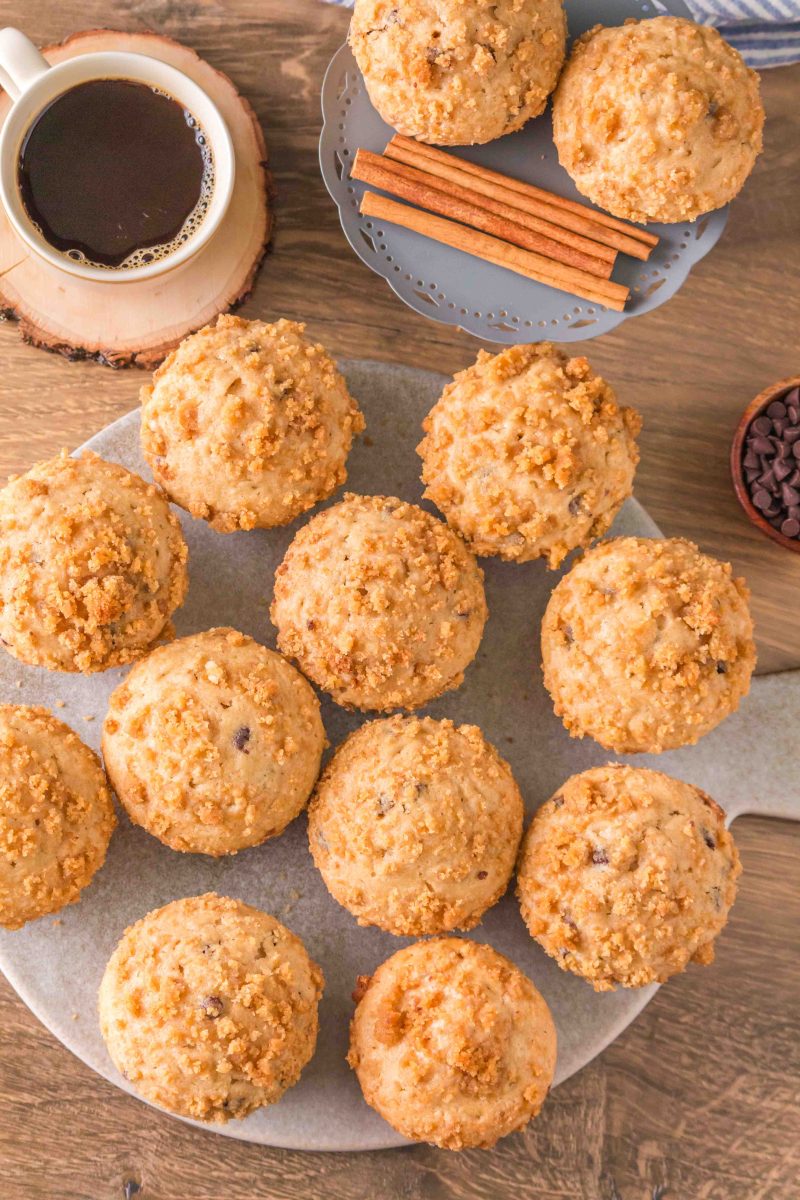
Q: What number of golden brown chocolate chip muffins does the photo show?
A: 13